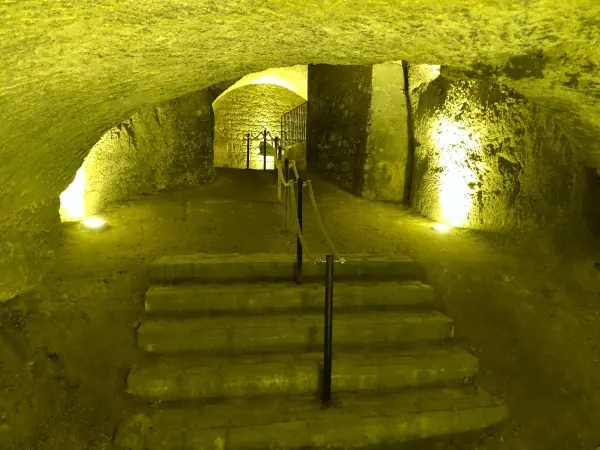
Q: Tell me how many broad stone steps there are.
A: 5